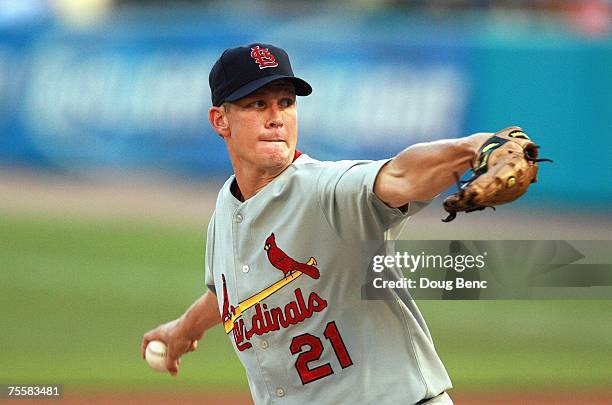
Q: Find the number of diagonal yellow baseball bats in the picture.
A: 1